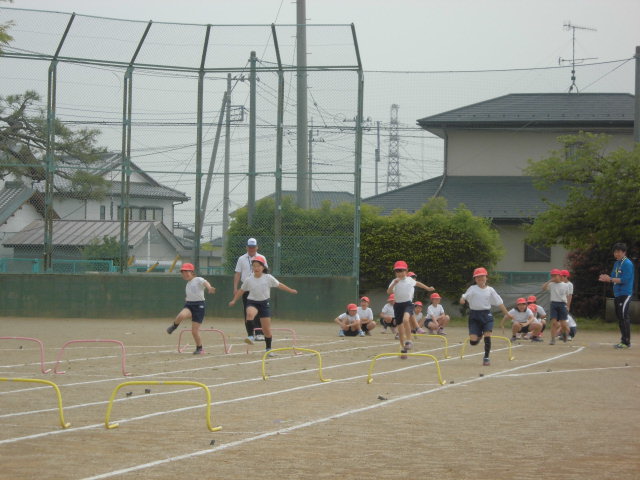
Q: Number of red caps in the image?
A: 15